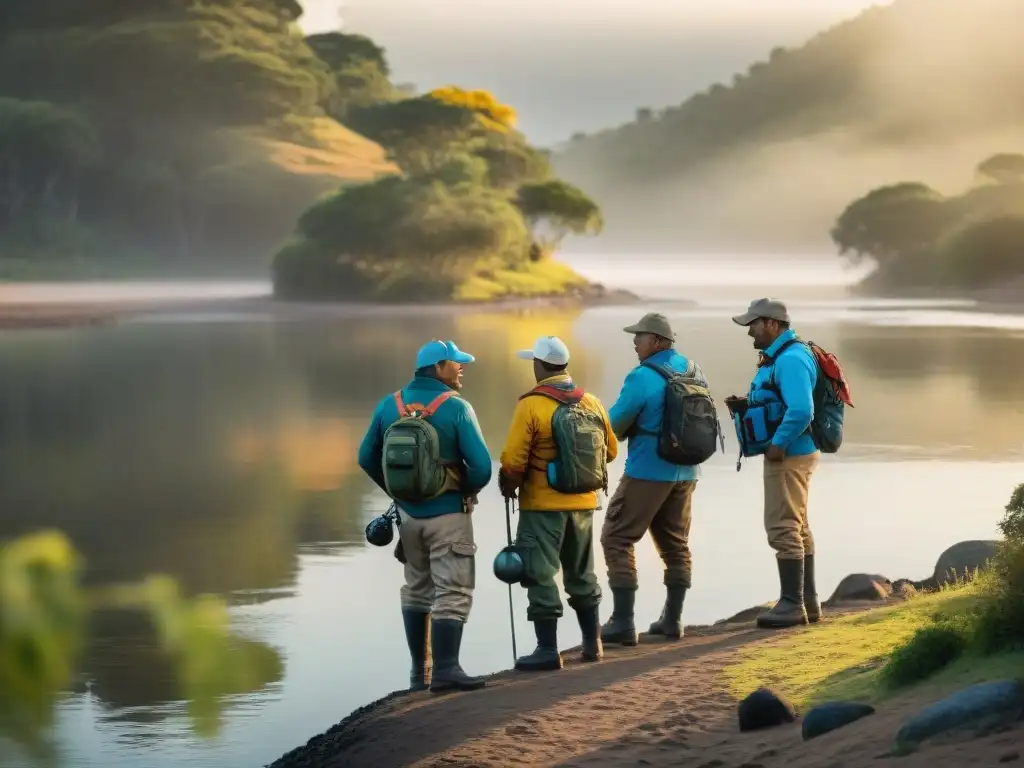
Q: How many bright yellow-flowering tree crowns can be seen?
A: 1